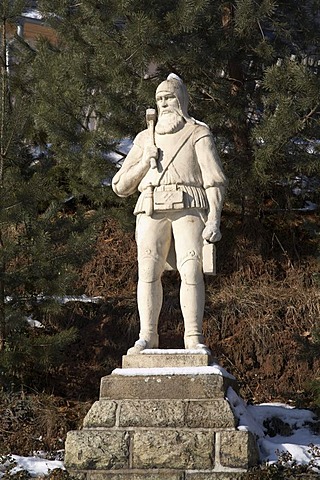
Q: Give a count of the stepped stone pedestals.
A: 1